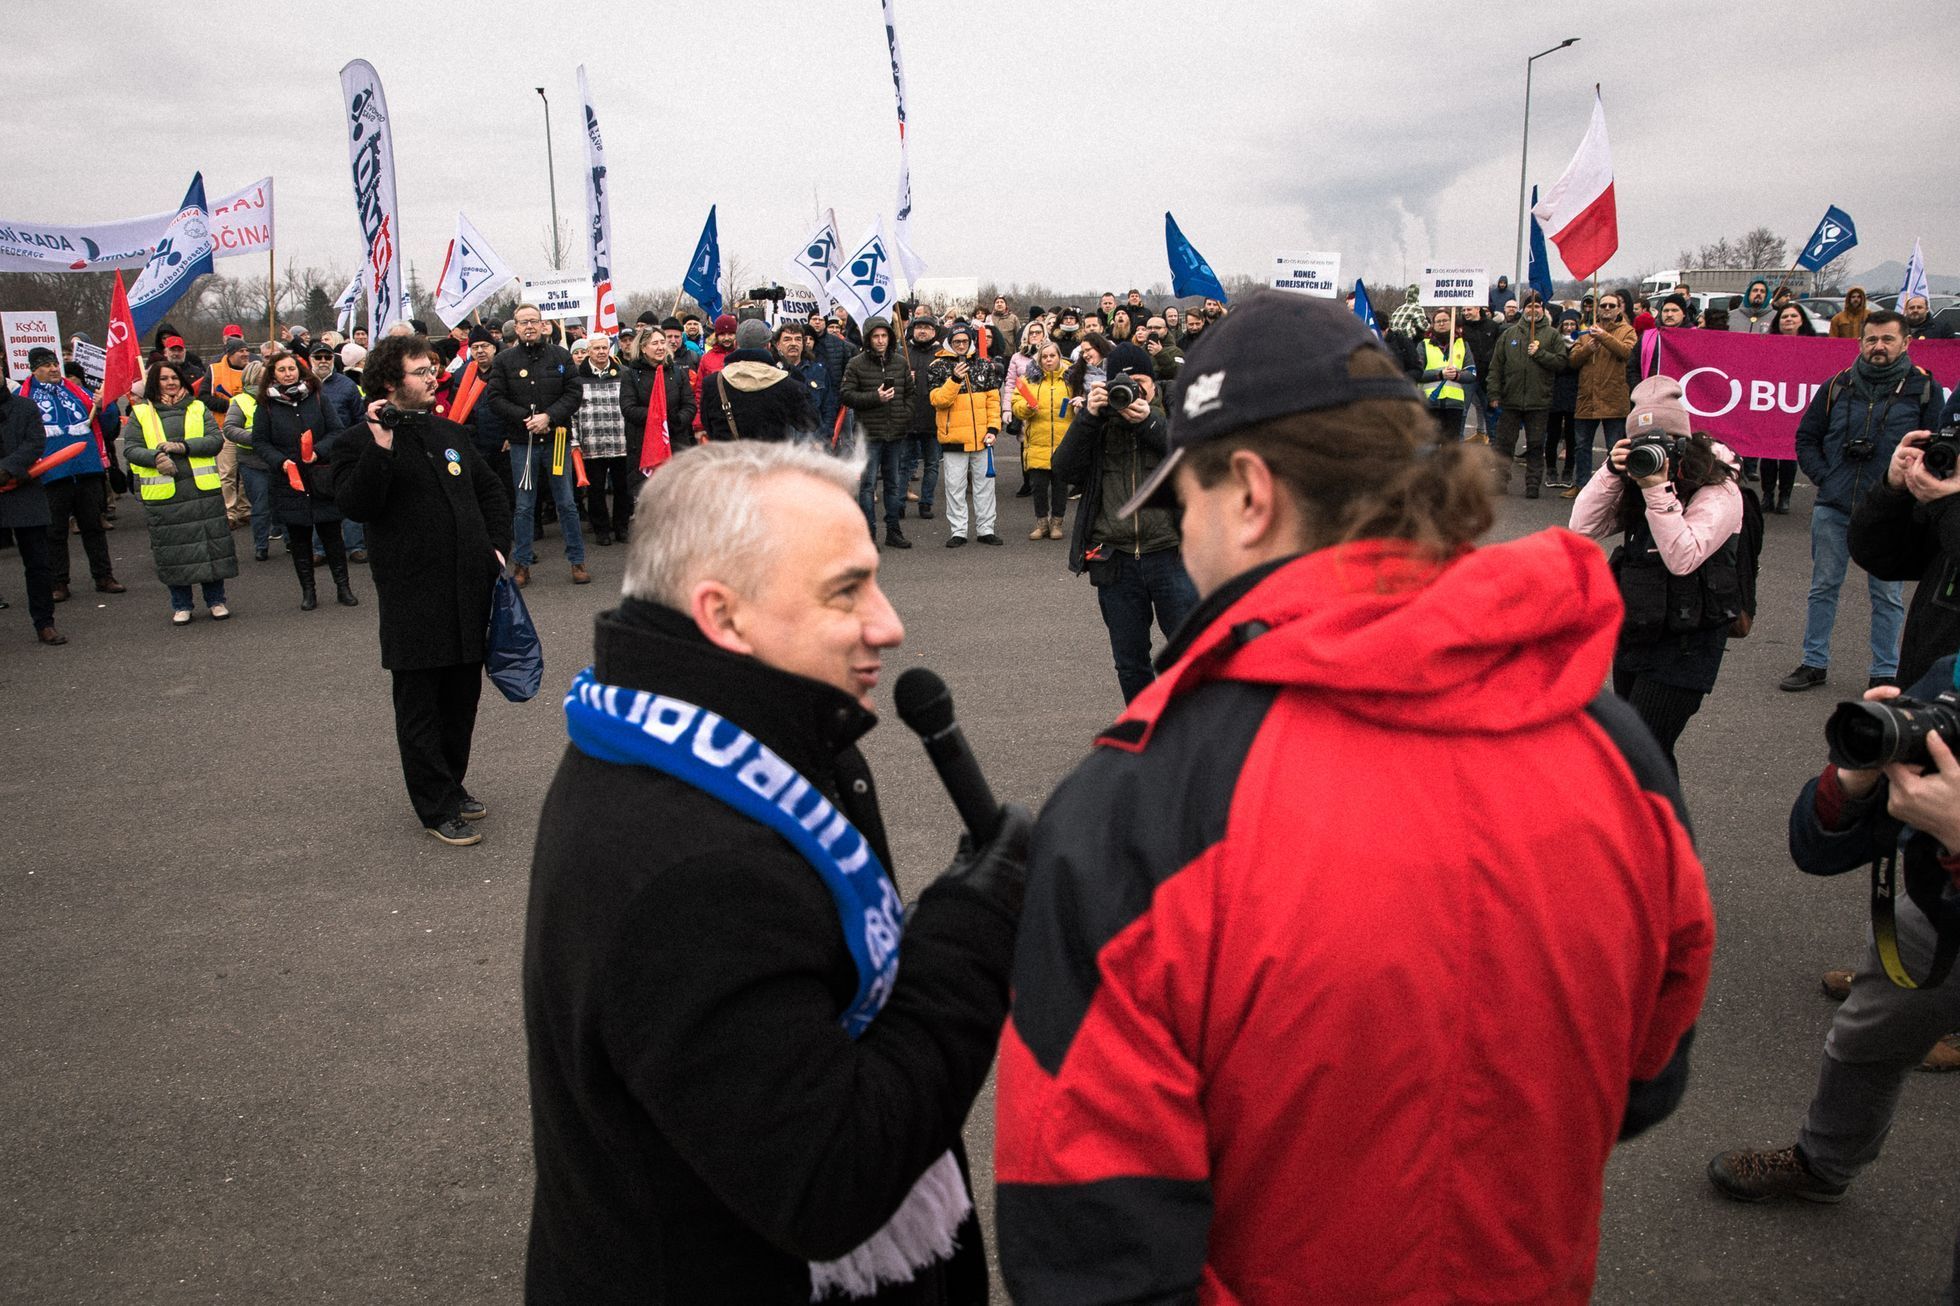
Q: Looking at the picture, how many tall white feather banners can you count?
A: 3